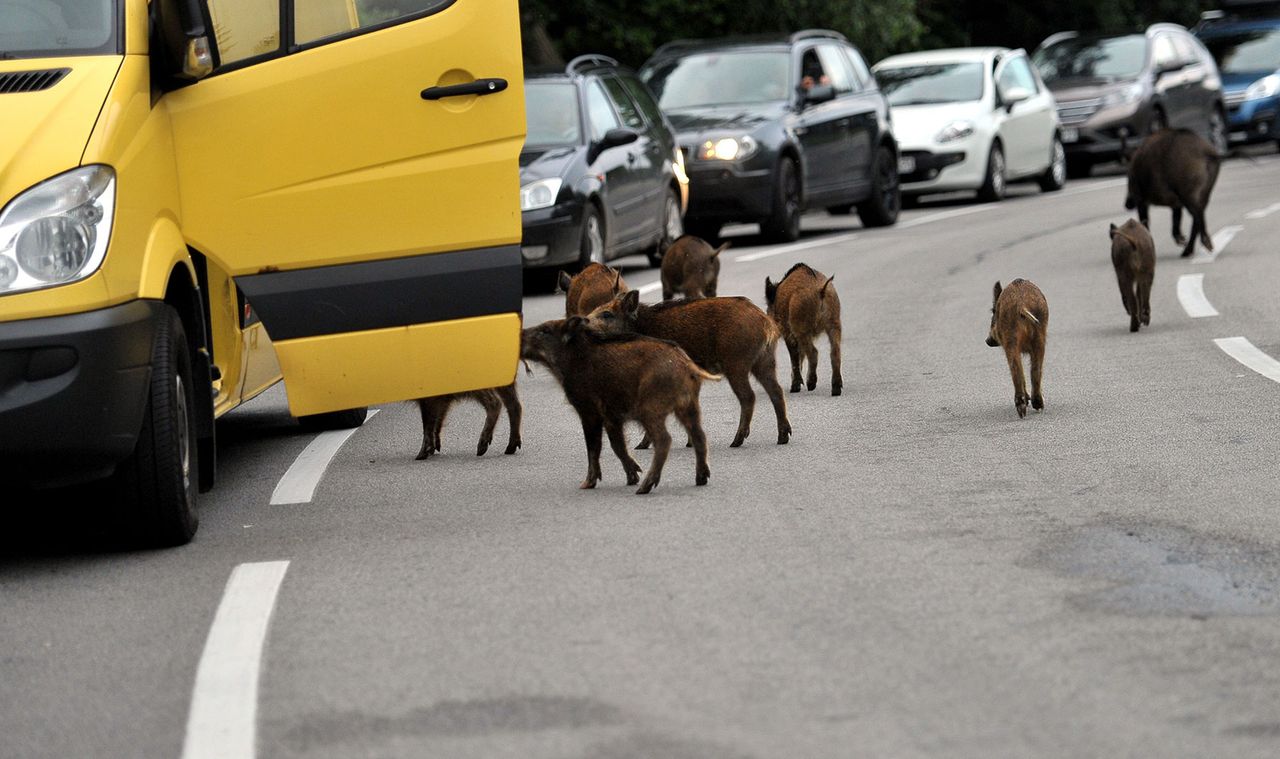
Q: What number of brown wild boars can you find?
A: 9